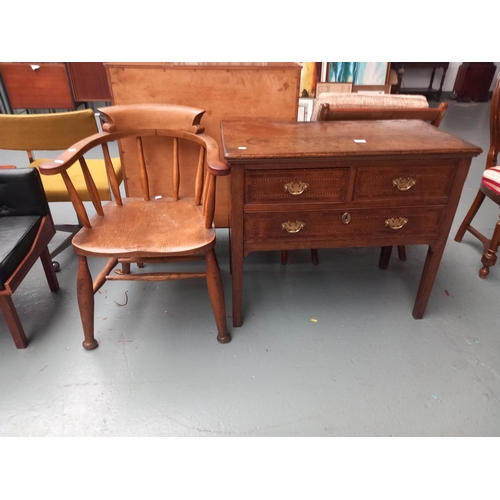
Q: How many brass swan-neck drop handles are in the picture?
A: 4